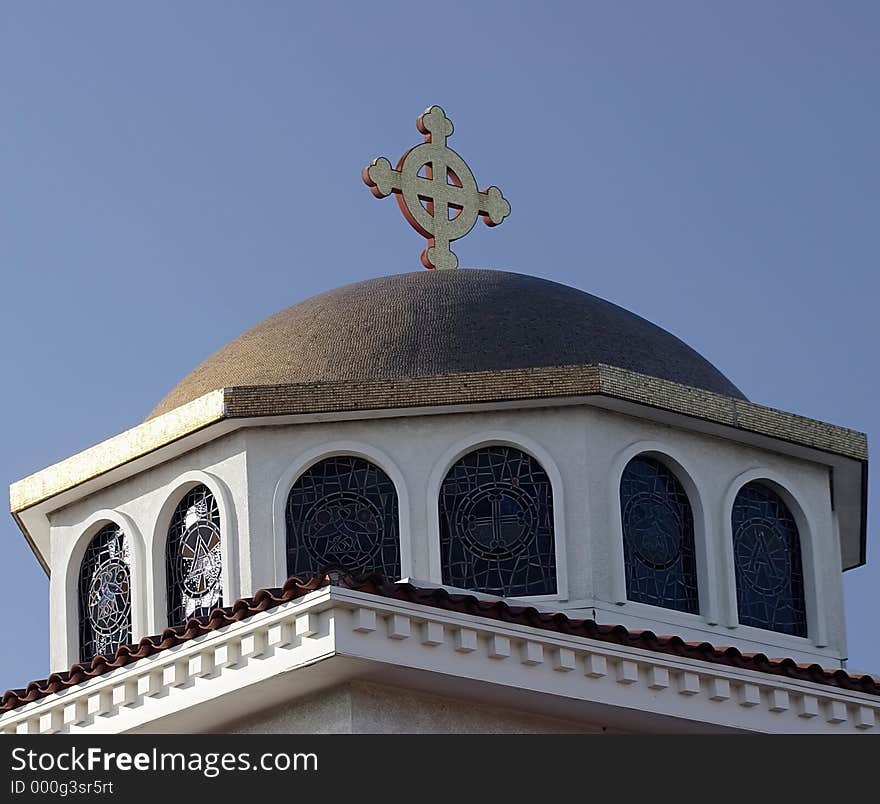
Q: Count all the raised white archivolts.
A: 6